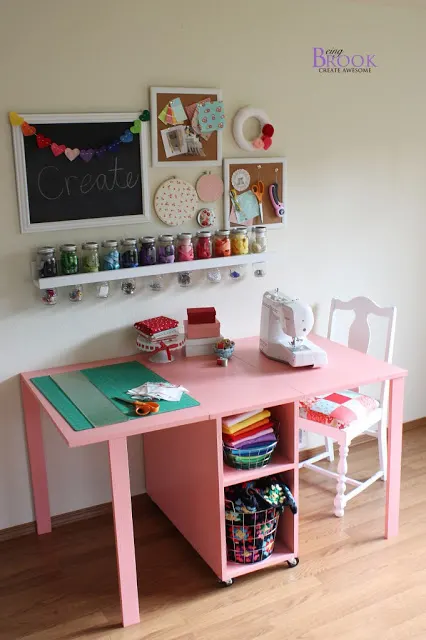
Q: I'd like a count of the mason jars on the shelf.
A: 12